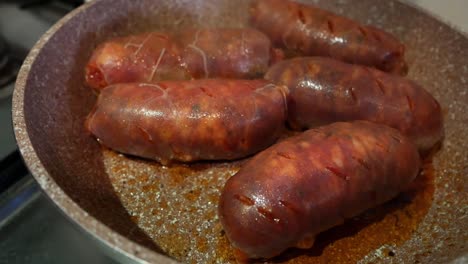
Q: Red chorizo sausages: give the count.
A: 5